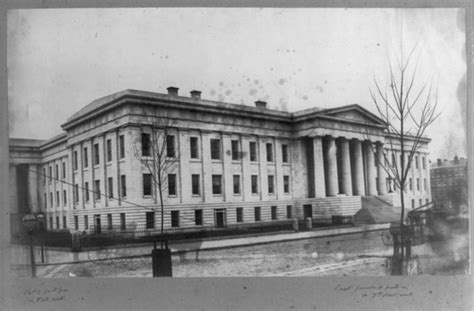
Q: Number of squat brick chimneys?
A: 3